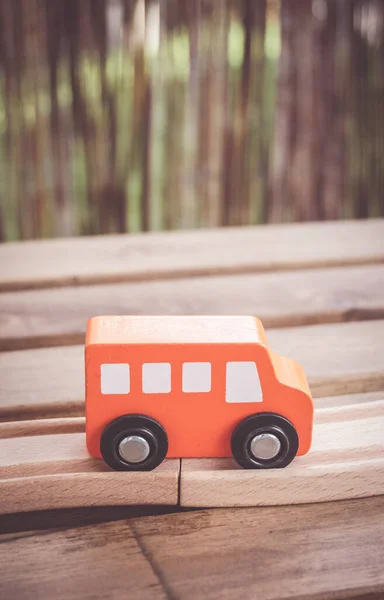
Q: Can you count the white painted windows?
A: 4